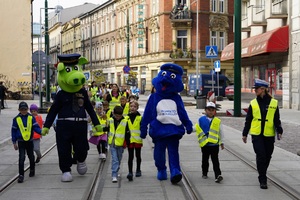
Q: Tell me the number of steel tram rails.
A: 4